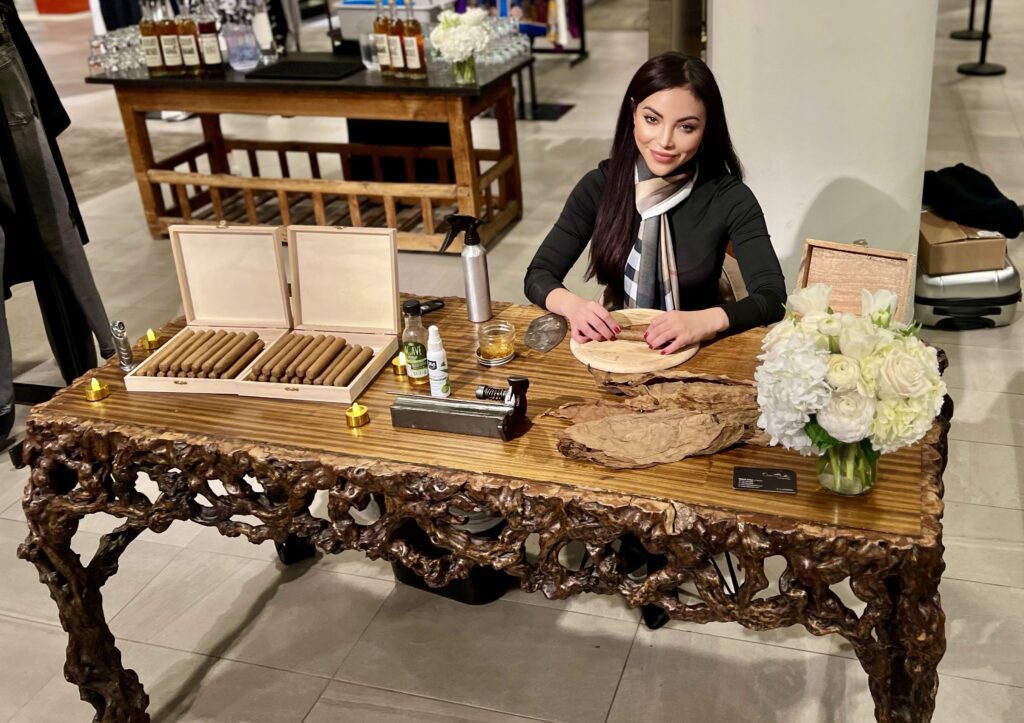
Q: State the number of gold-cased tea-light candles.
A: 4